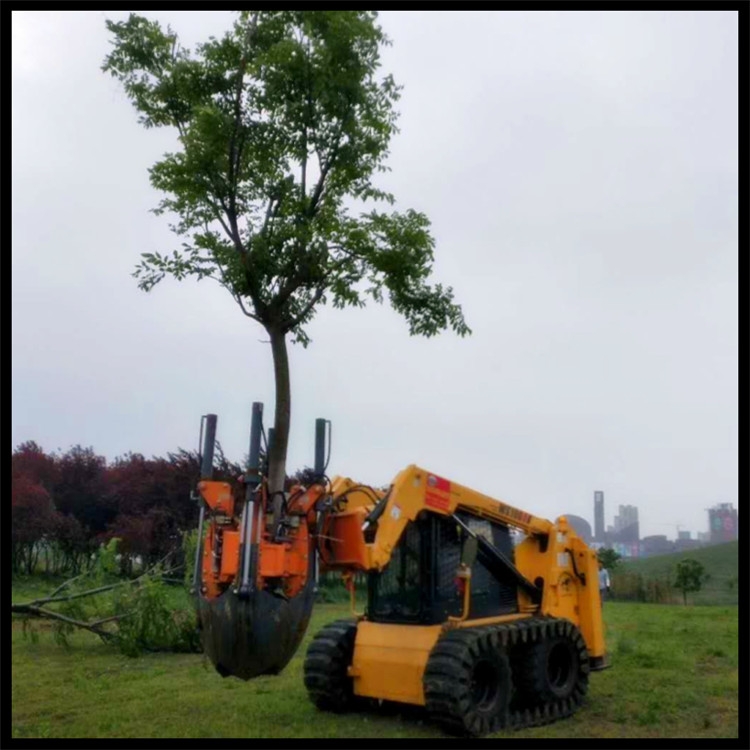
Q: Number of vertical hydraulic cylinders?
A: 4